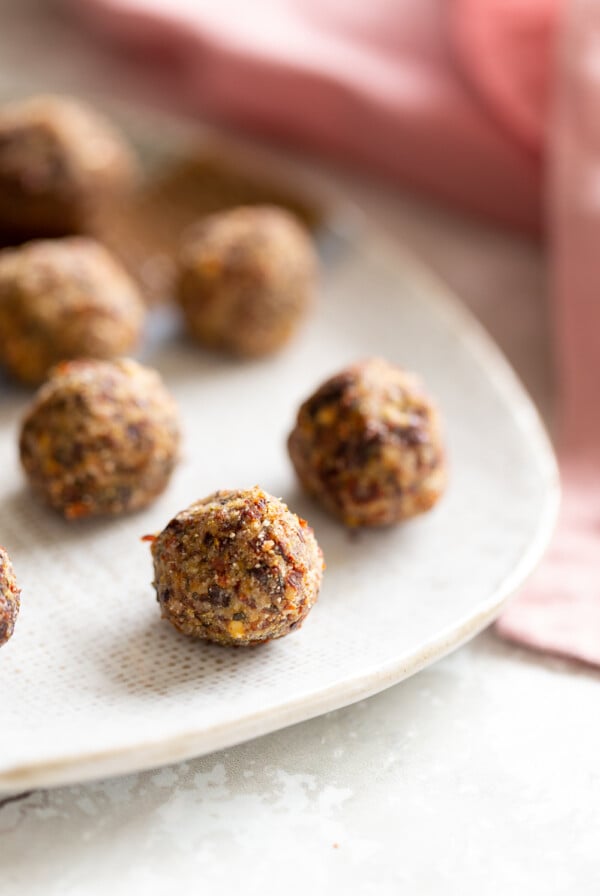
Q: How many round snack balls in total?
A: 7